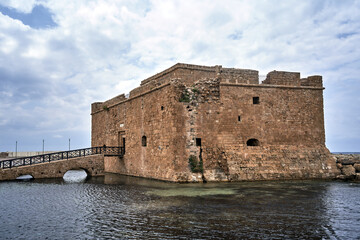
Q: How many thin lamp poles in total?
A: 3